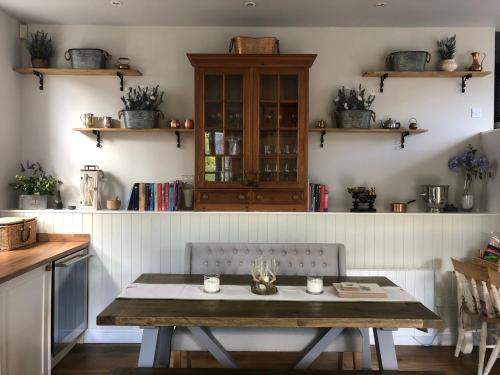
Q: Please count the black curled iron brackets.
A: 8